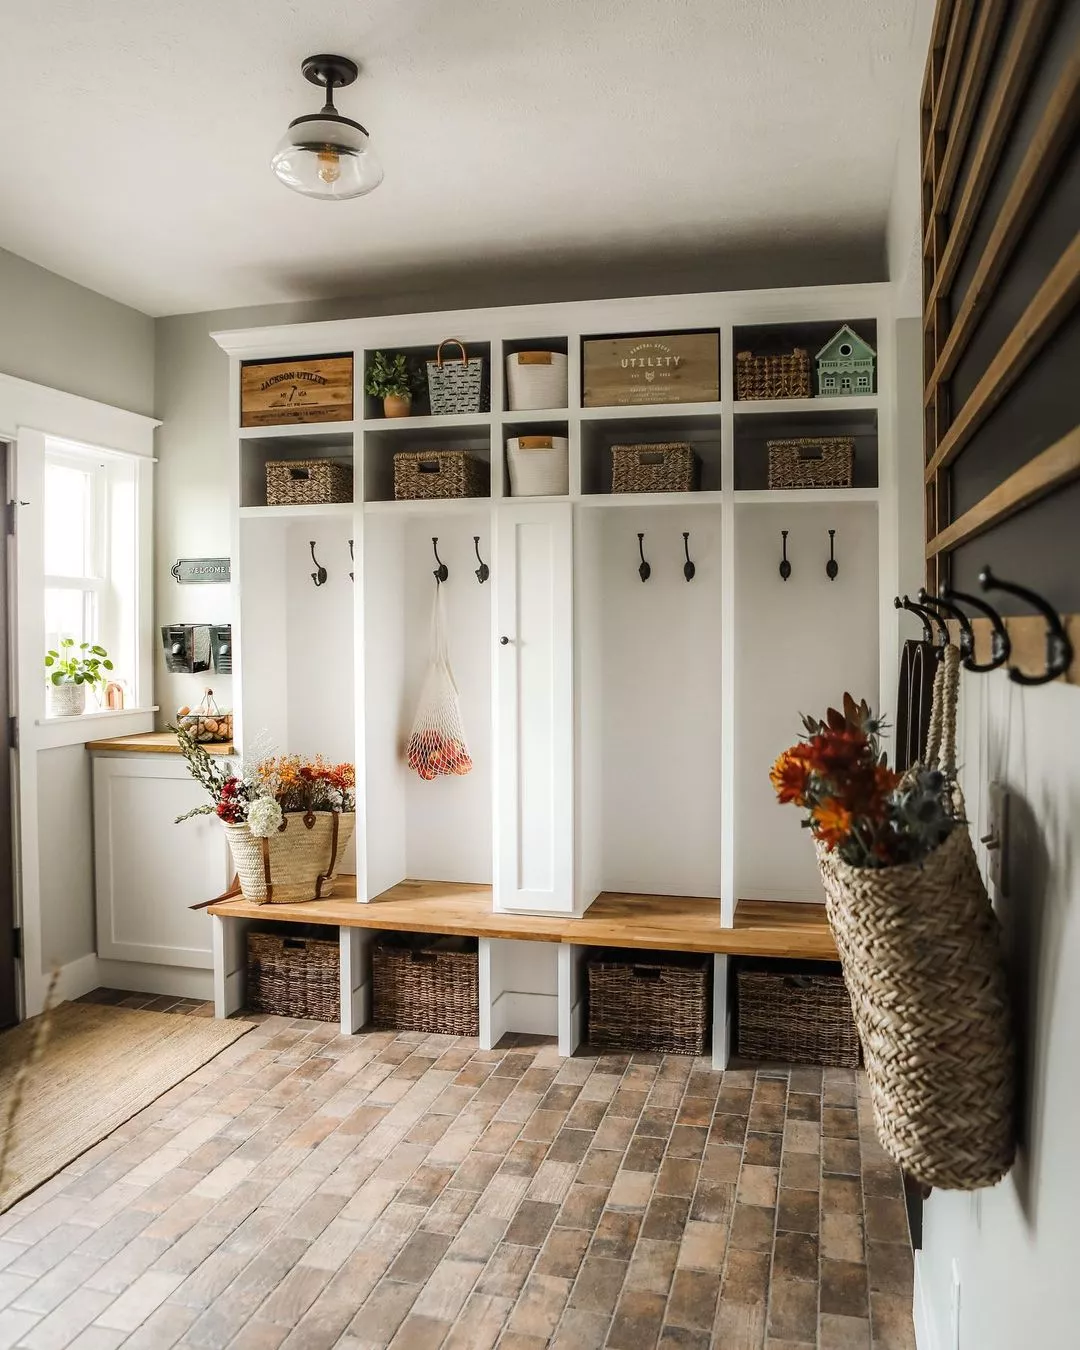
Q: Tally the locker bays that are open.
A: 4